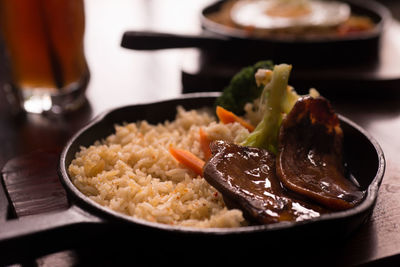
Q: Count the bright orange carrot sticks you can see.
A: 3